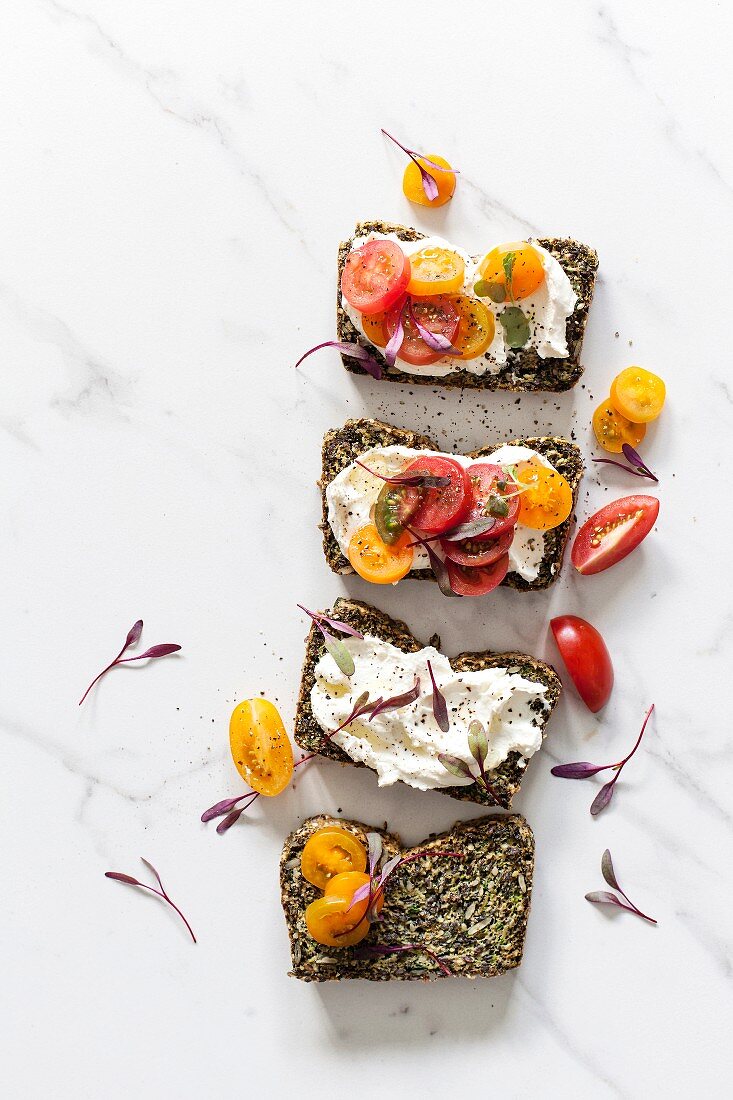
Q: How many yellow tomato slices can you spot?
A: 13